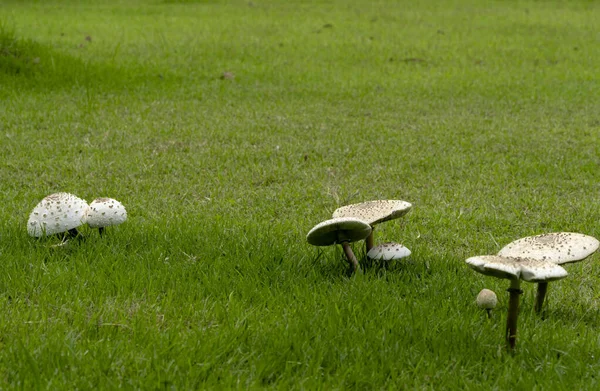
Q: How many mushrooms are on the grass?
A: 8